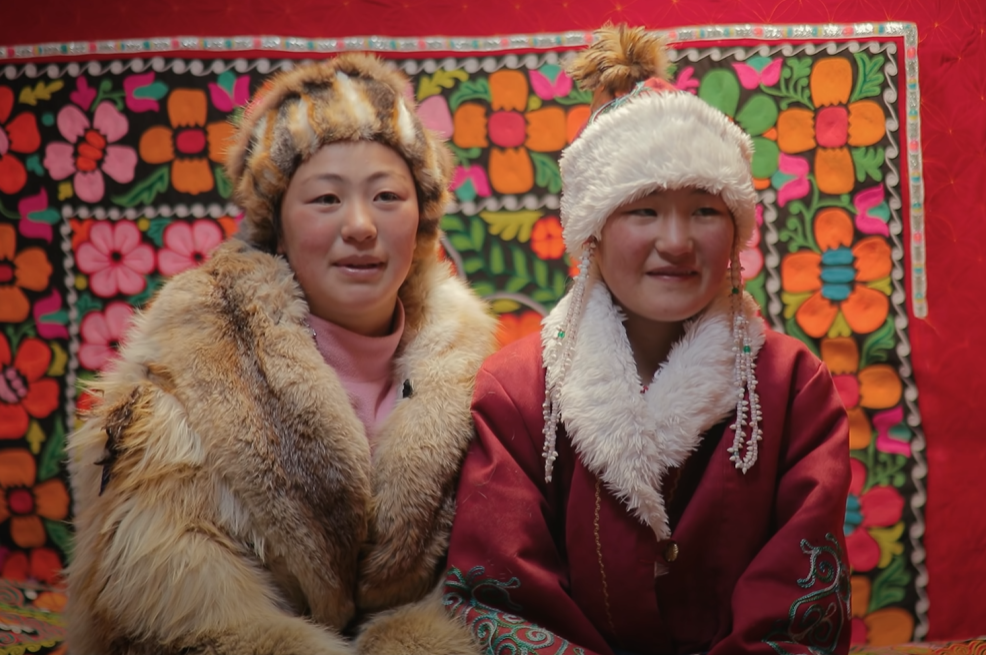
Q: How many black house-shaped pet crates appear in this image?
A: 0